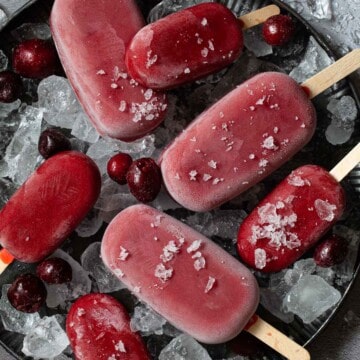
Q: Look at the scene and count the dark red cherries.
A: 9